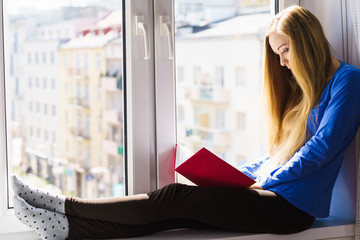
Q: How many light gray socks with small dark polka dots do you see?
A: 2